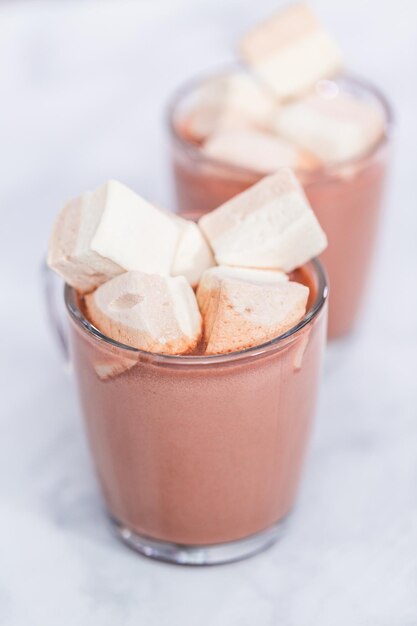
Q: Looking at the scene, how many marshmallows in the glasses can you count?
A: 9